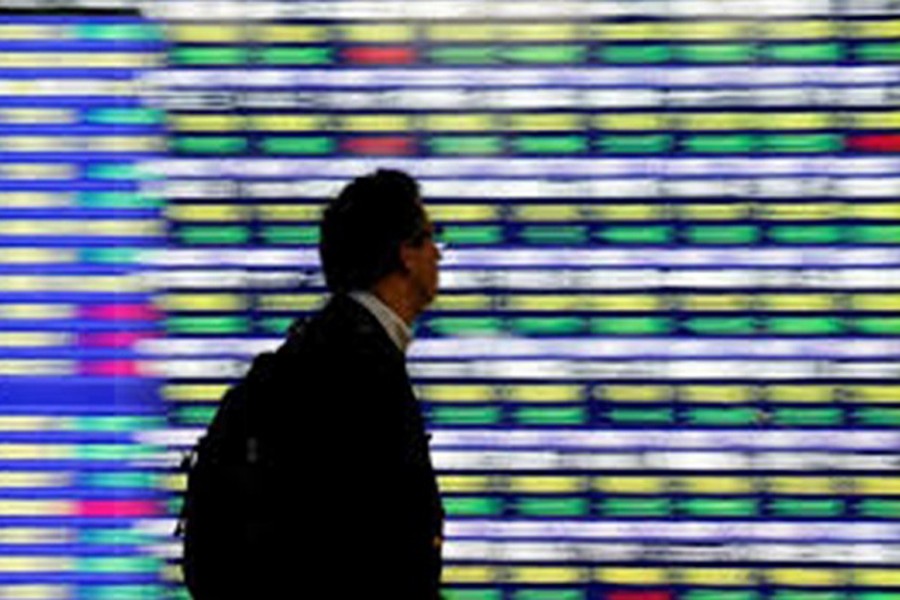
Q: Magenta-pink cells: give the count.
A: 4